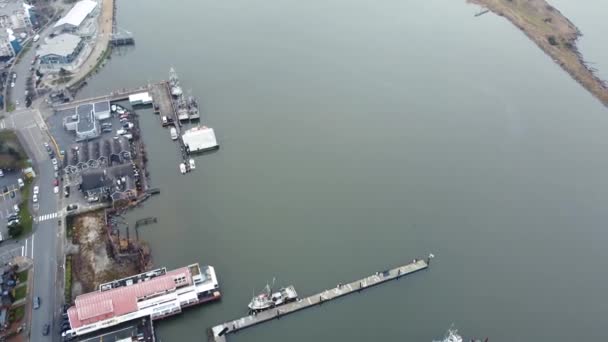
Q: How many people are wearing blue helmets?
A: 0